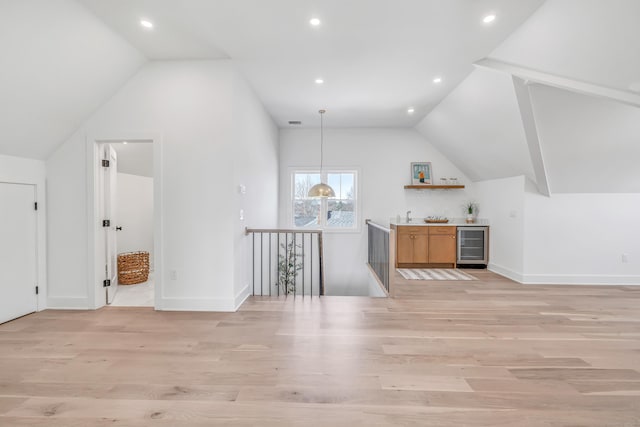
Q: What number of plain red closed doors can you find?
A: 0